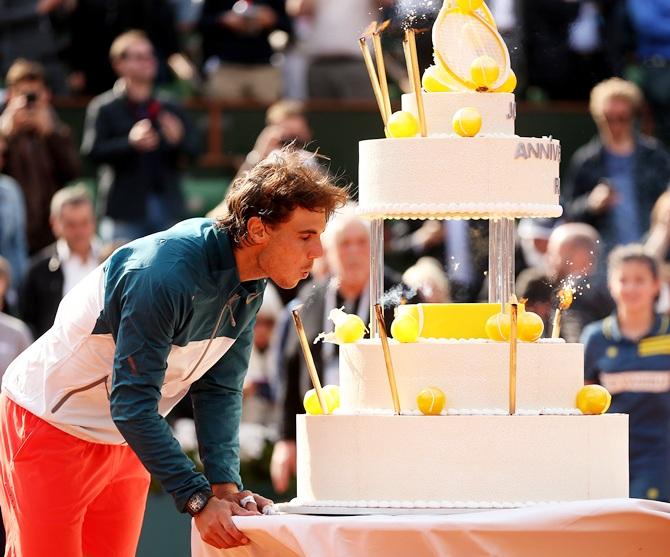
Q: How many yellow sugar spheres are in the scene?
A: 14